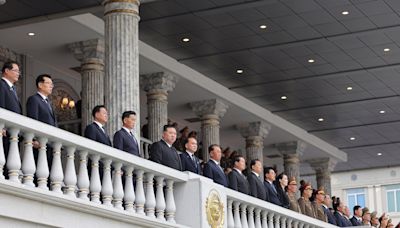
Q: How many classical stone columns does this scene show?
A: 7